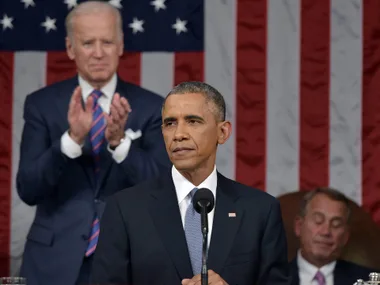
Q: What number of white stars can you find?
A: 8